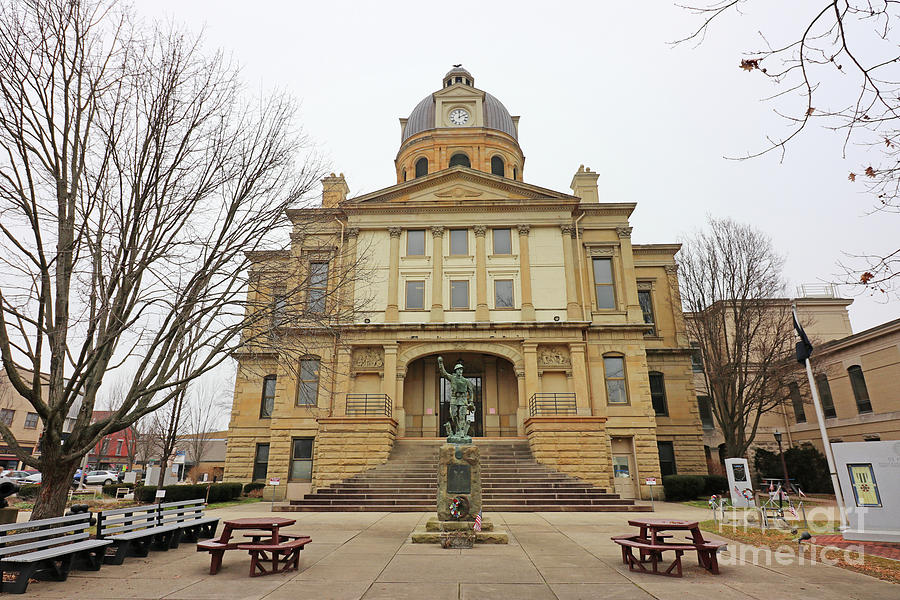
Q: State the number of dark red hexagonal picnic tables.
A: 2